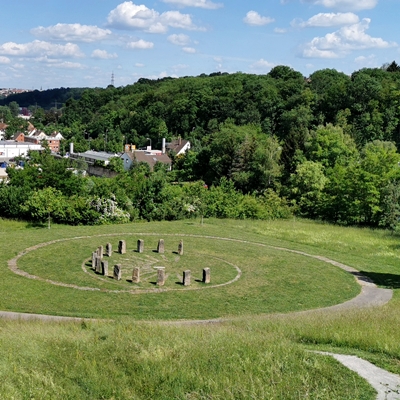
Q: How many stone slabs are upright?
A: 15